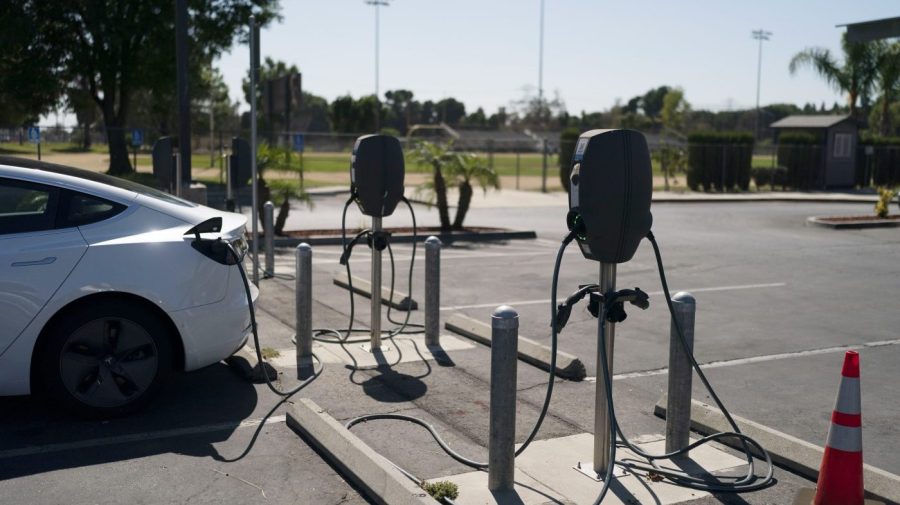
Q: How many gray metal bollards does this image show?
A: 5